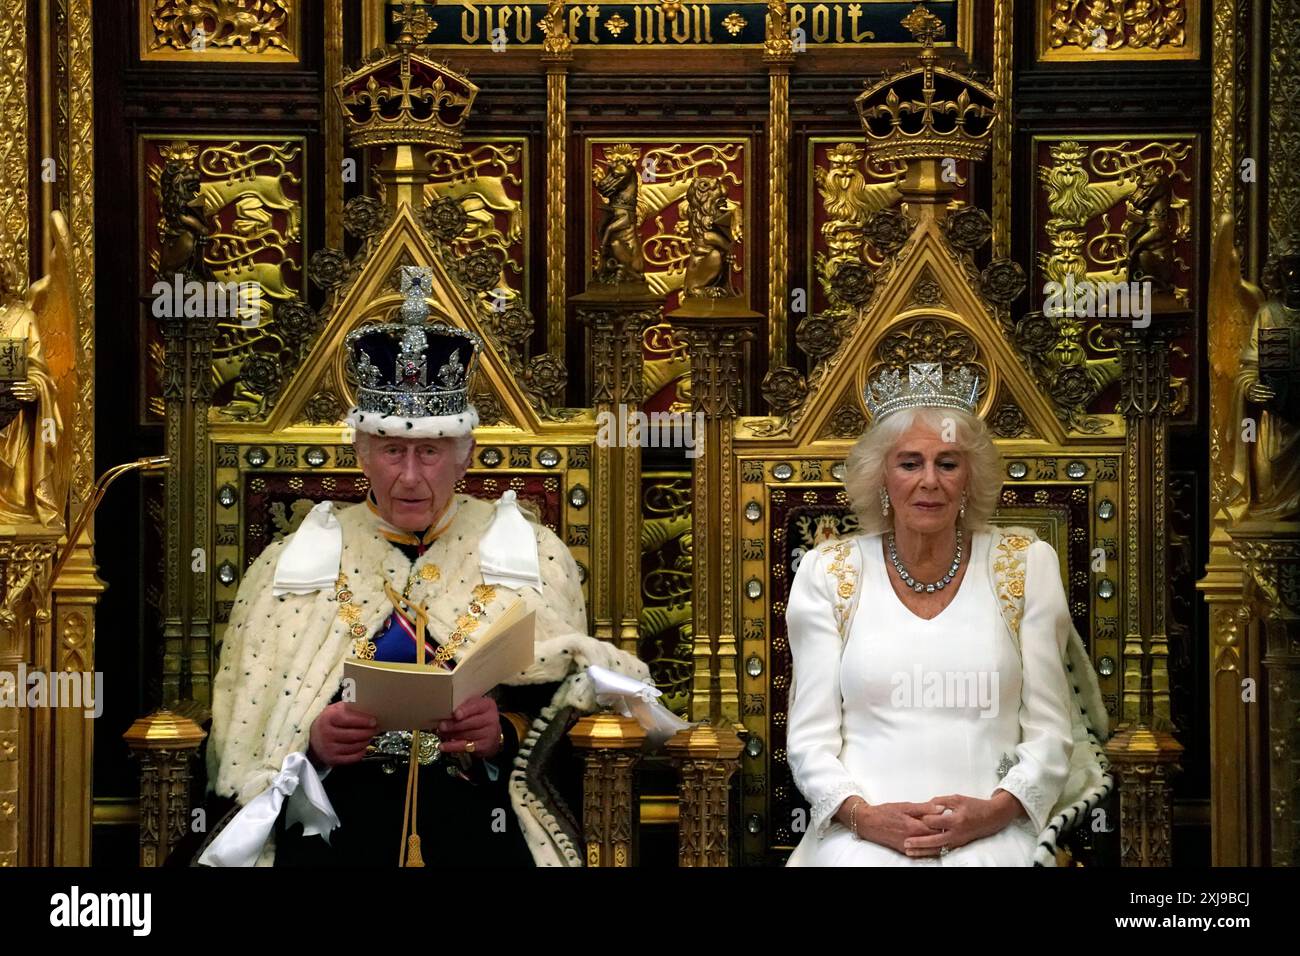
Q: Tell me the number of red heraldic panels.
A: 5